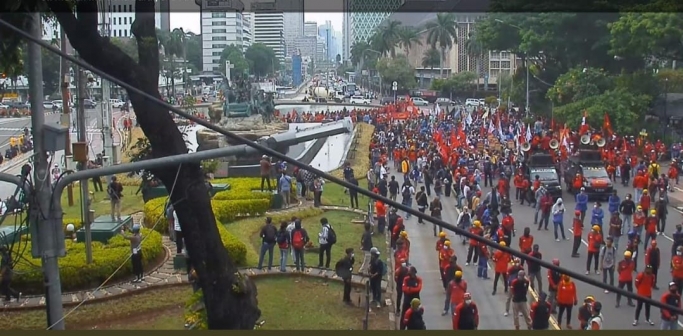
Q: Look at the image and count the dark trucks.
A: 2